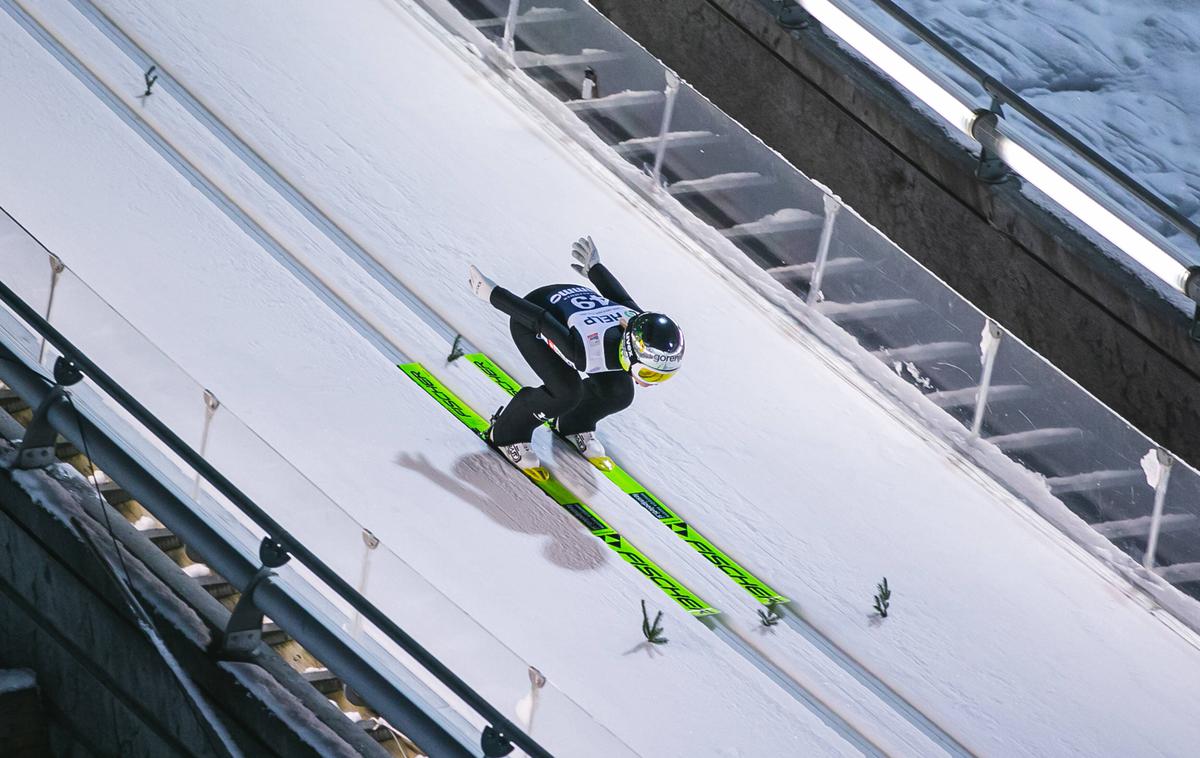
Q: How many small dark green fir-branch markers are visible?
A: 5